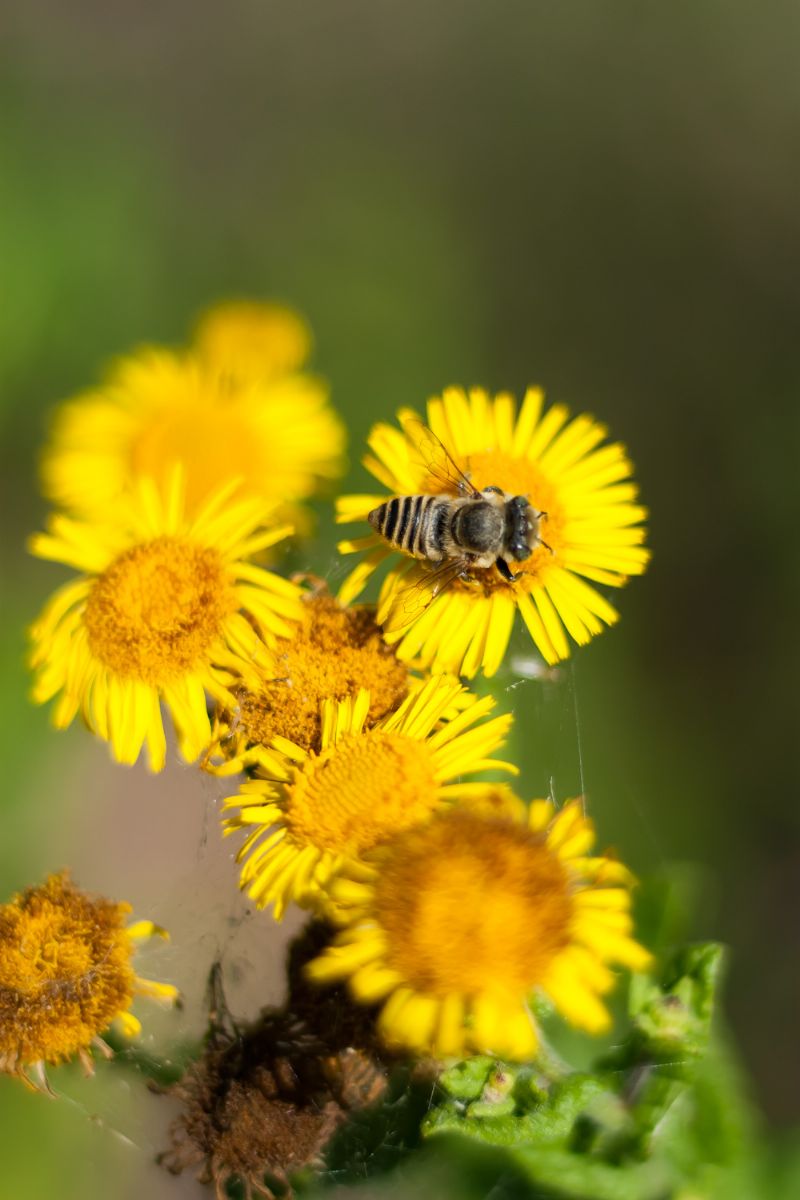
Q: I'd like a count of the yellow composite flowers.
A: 8